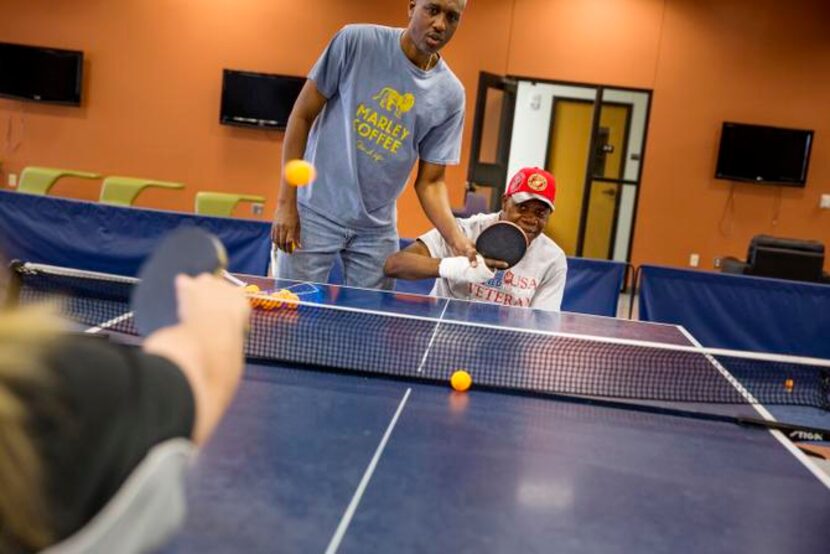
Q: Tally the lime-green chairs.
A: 3